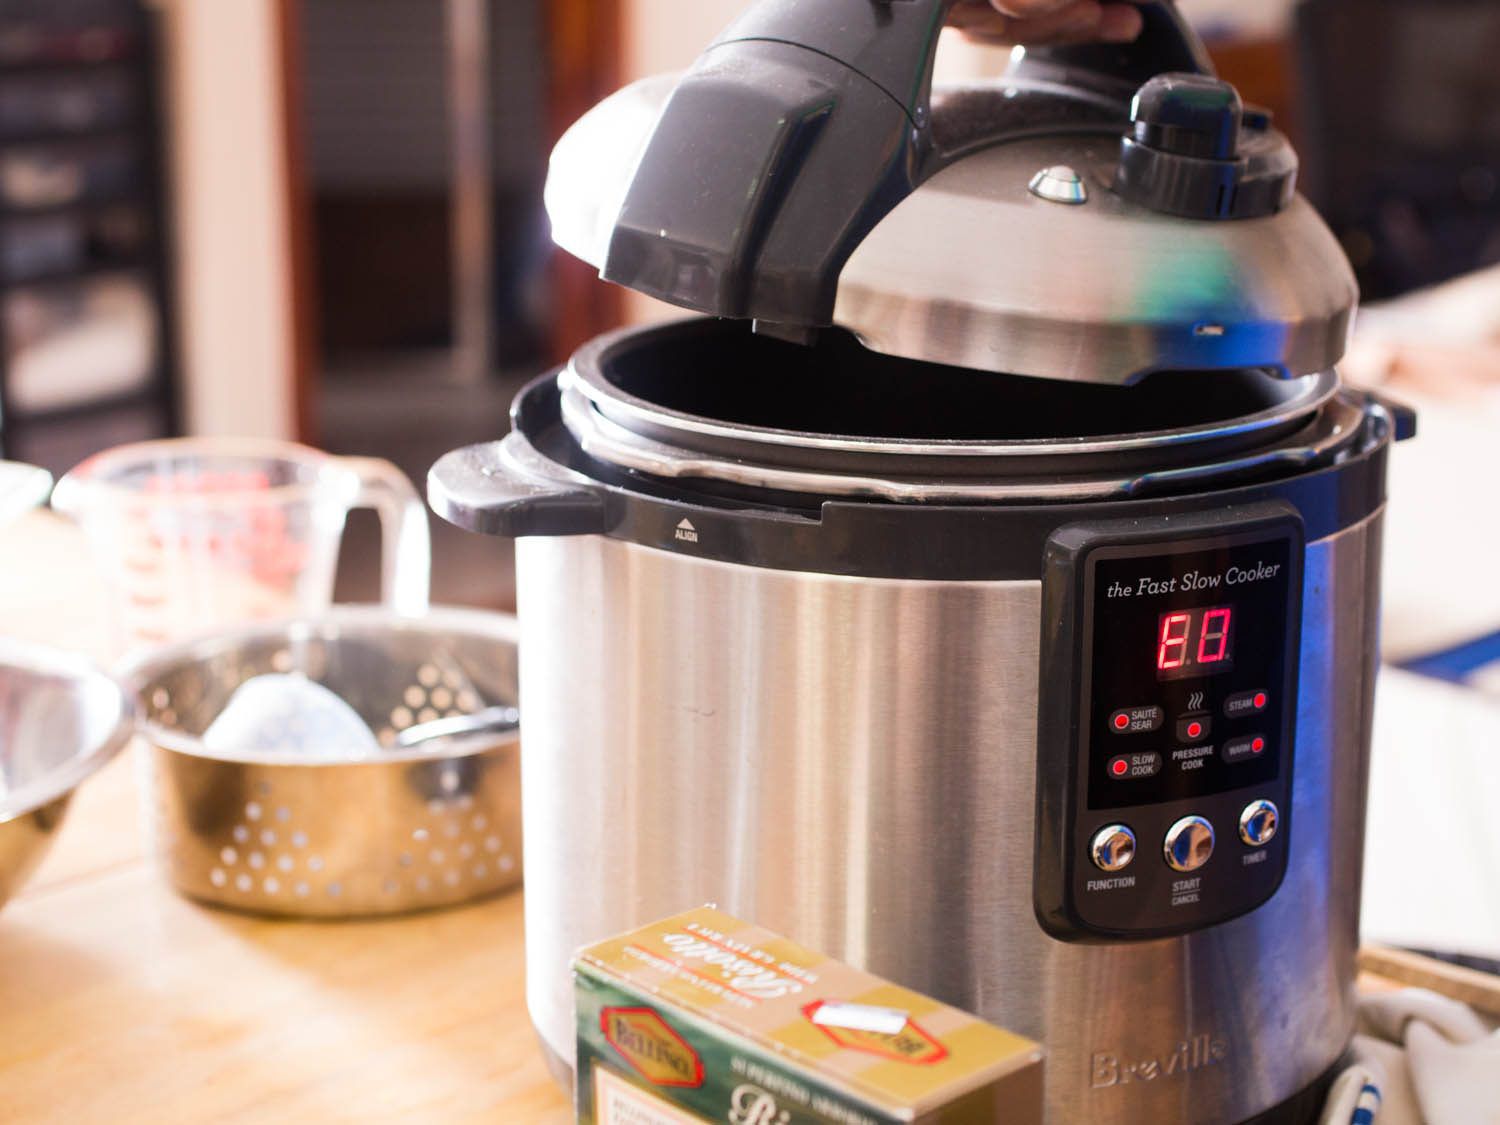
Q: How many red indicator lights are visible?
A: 5